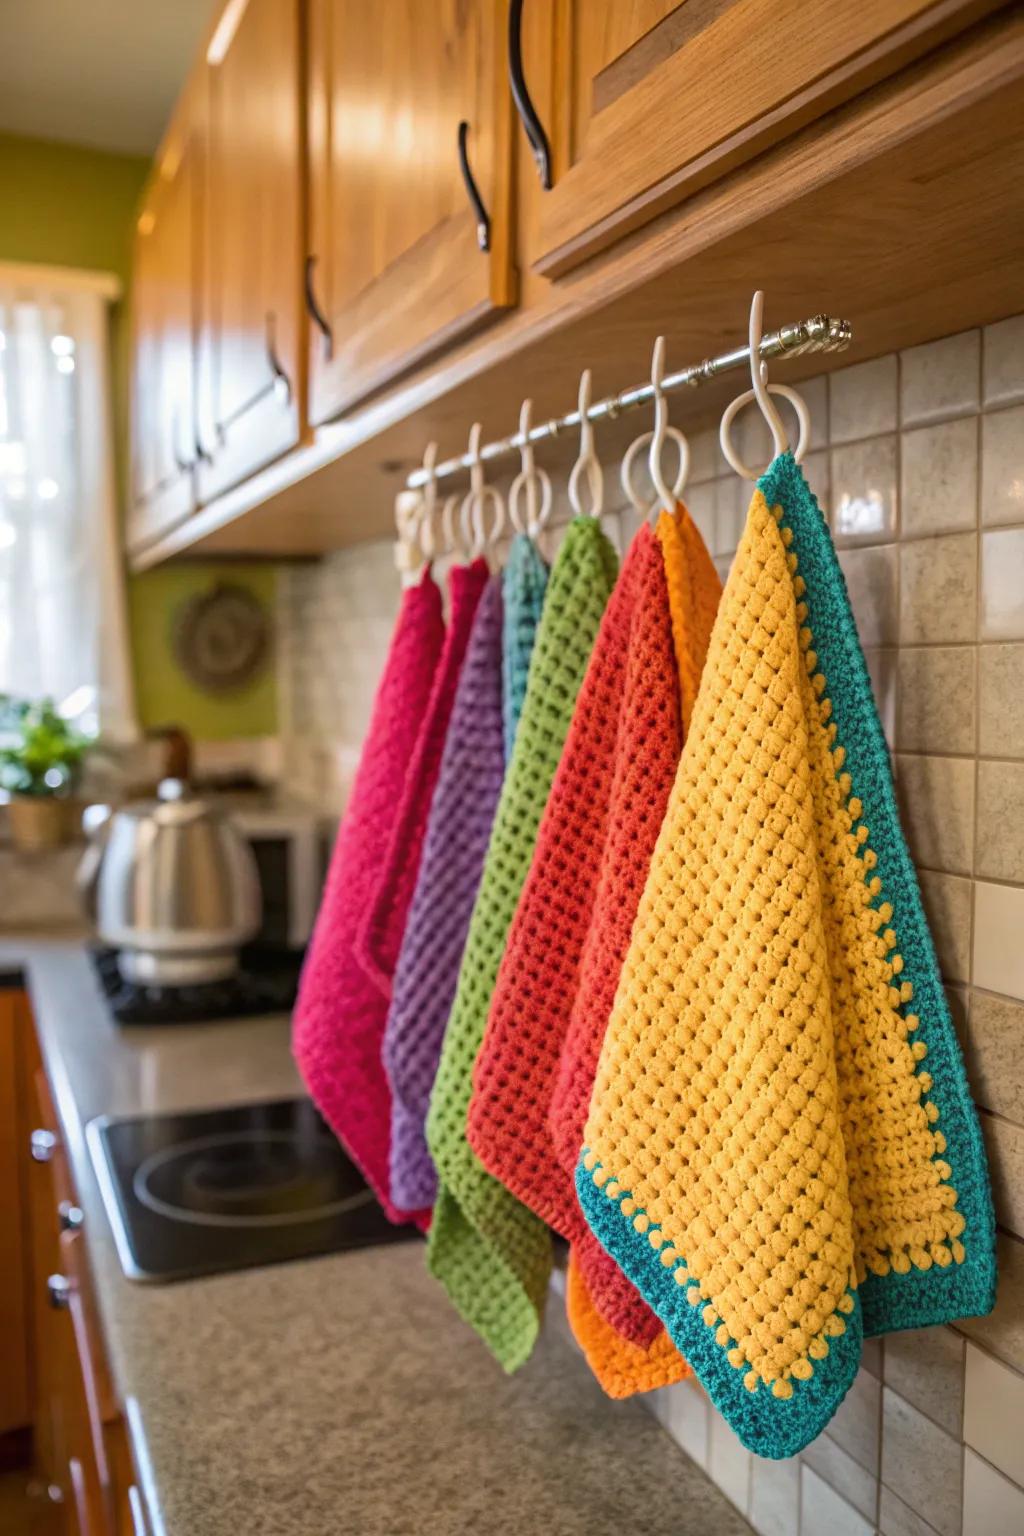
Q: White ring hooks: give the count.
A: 6